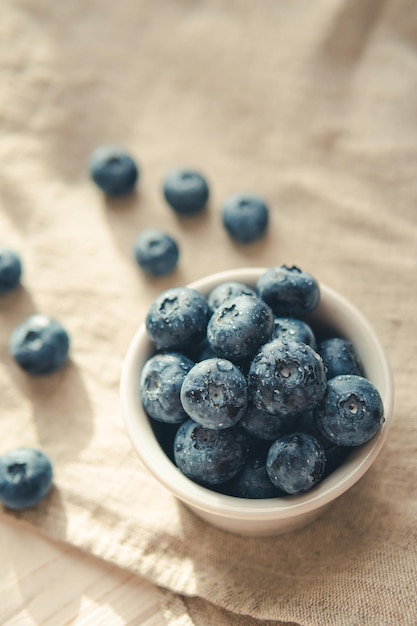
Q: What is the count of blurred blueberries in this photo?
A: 7